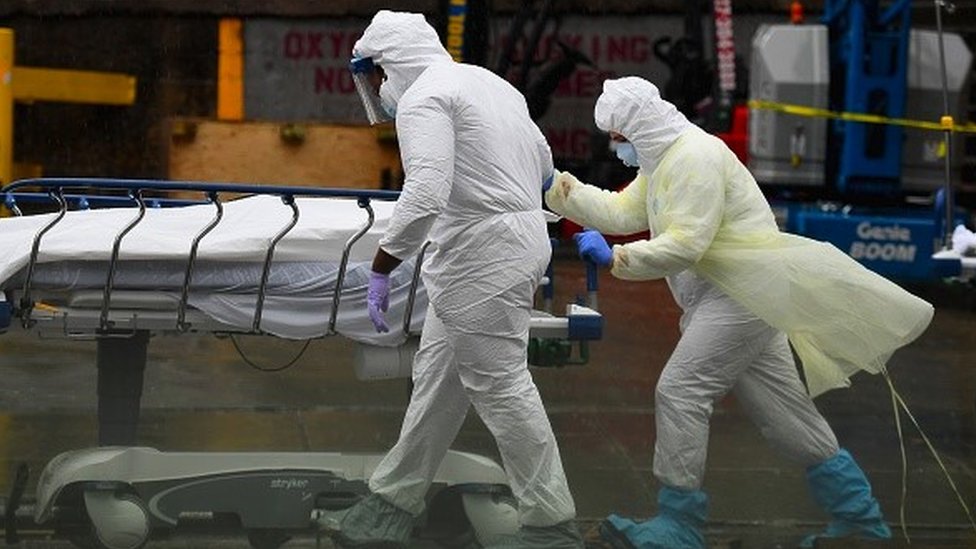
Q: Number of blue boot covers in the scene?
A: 2